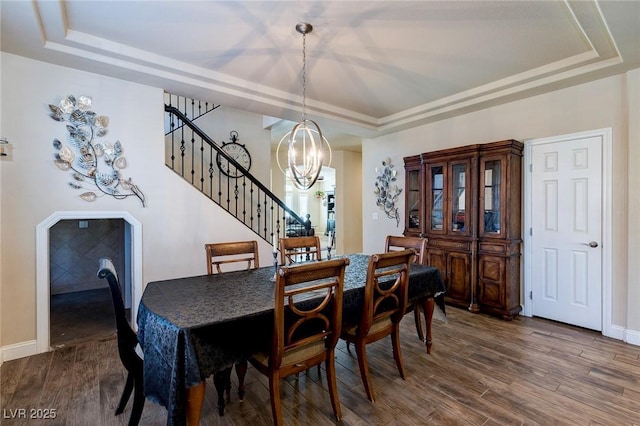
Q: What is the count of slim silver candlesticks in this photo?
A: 2